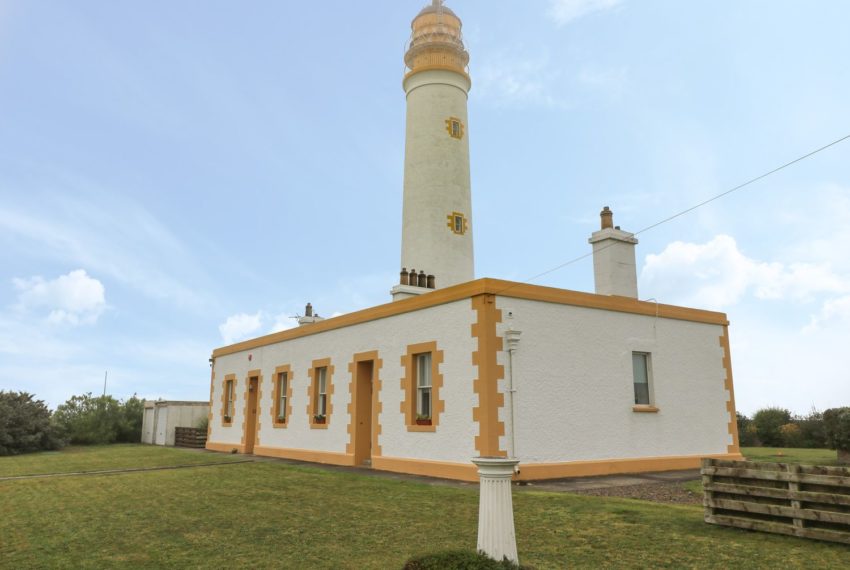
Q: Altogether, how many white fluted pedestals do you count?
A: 1